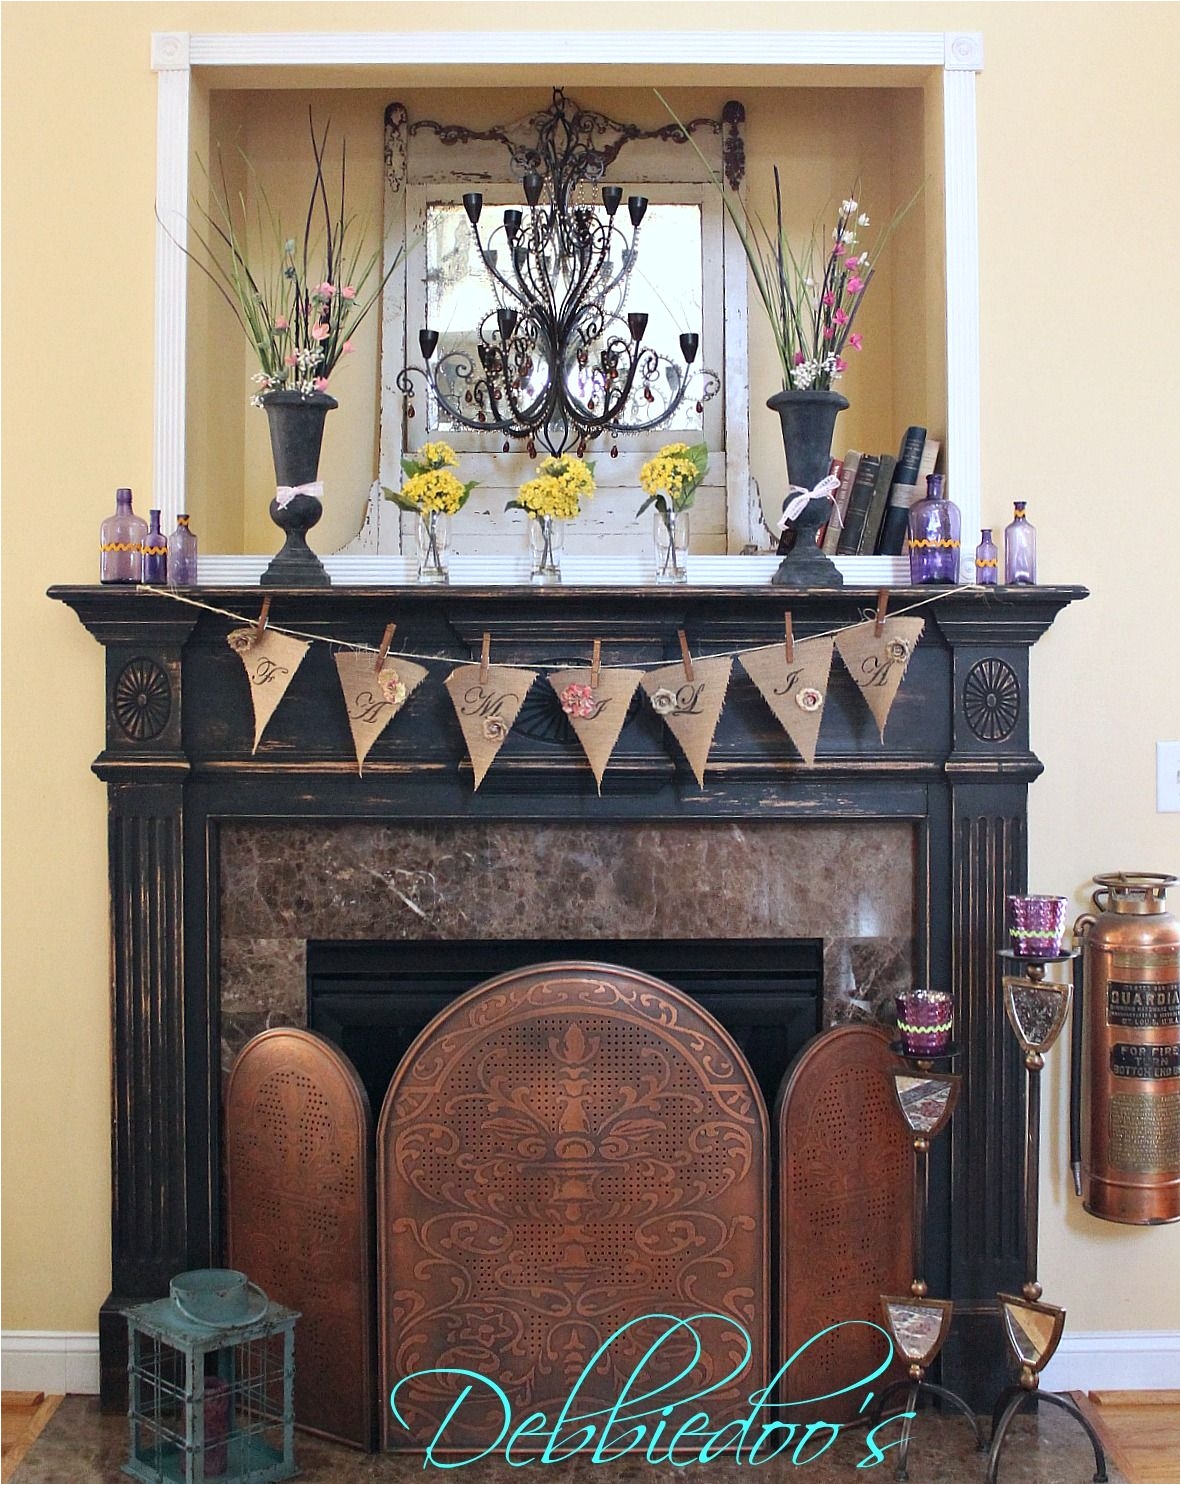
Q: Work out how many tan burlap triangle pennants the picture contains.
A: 7